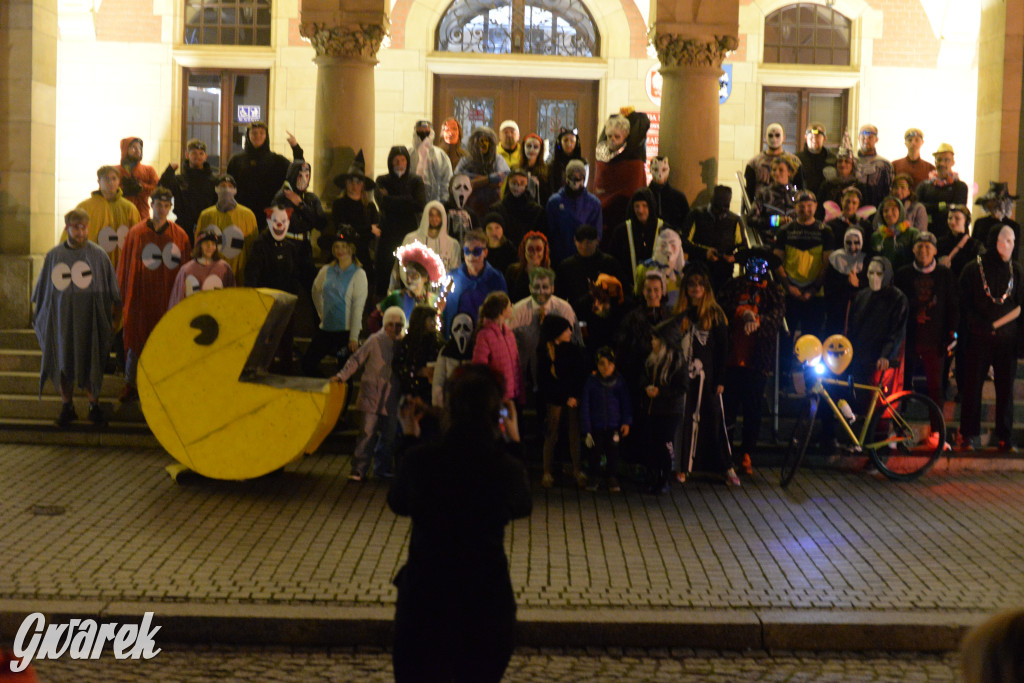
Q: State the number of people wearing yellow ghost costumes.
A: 2